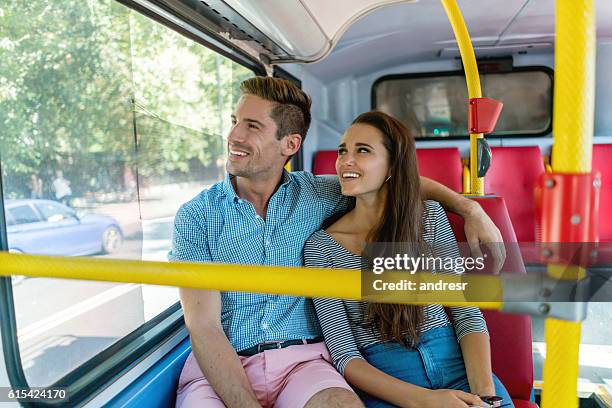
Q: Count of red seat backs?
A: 5